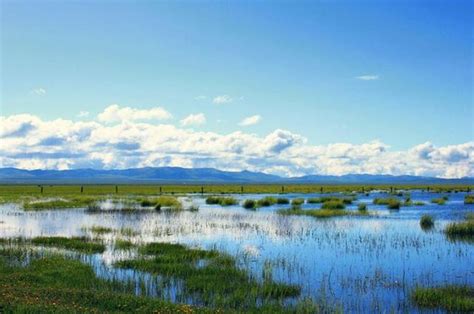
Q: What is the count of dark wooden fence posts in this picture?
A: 12